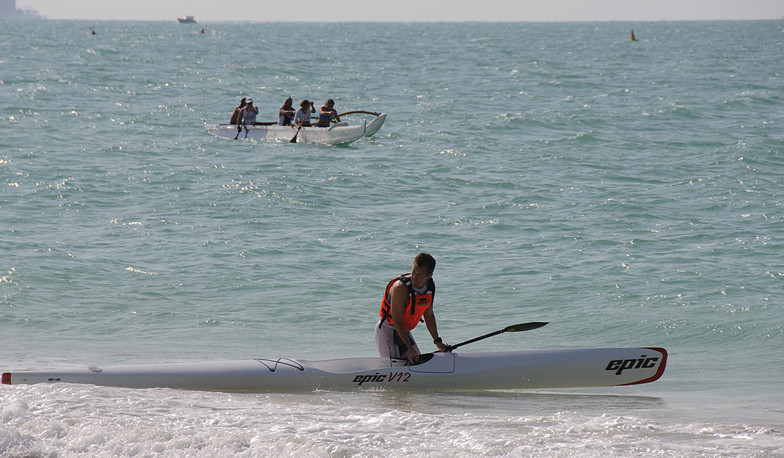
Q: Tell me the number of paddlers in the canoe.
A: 5